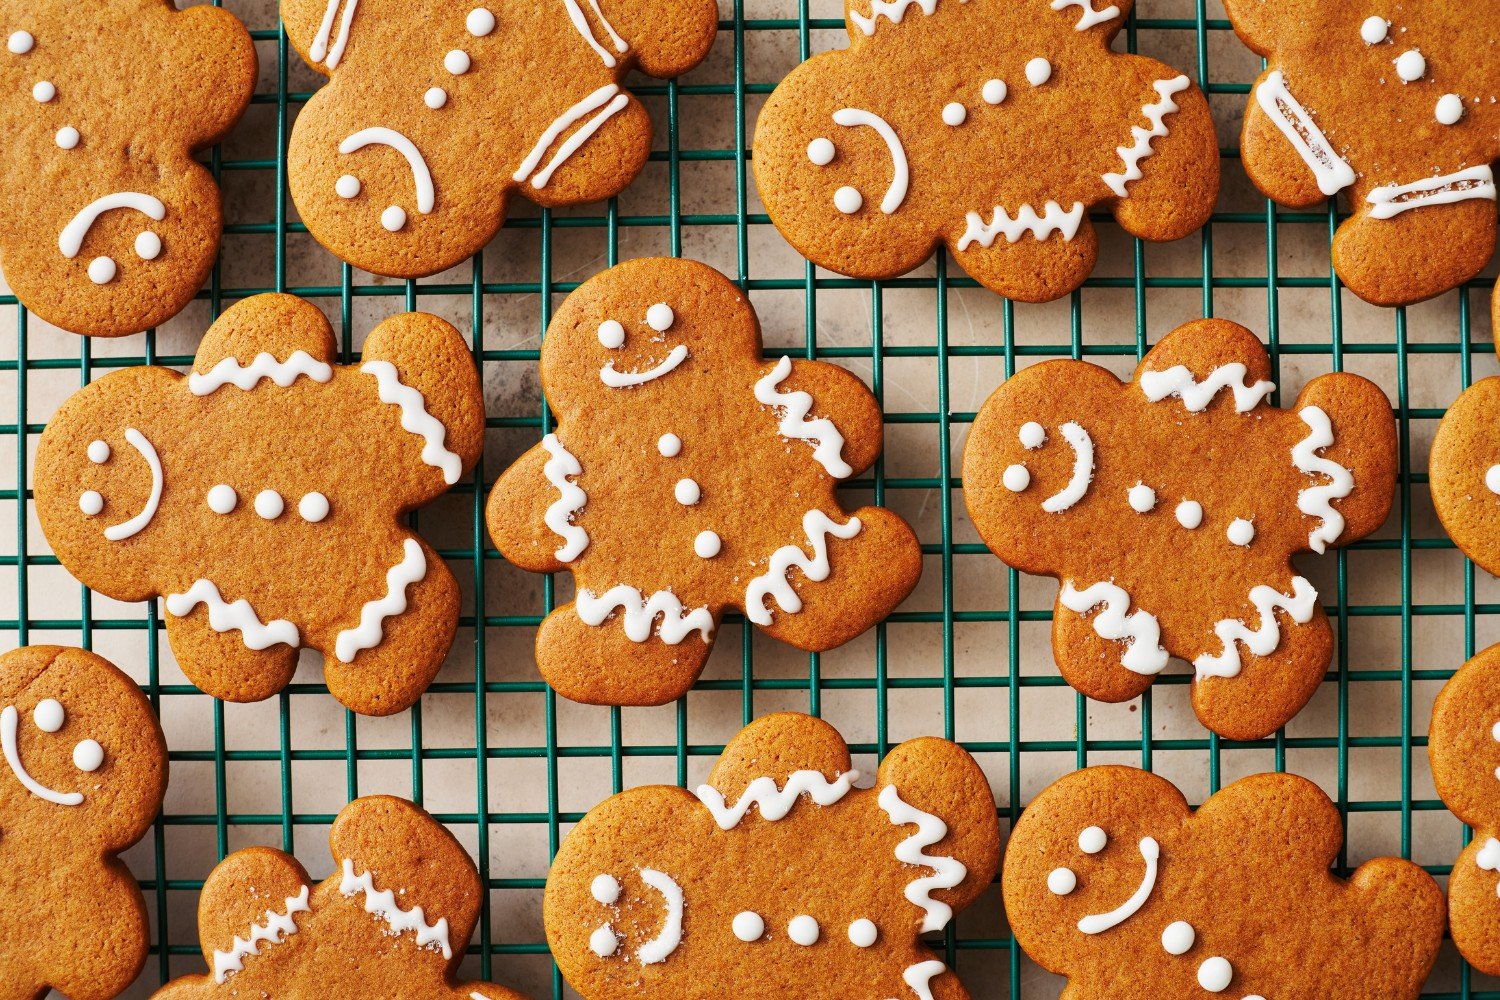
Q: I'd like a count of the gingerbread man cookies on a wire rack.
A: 13